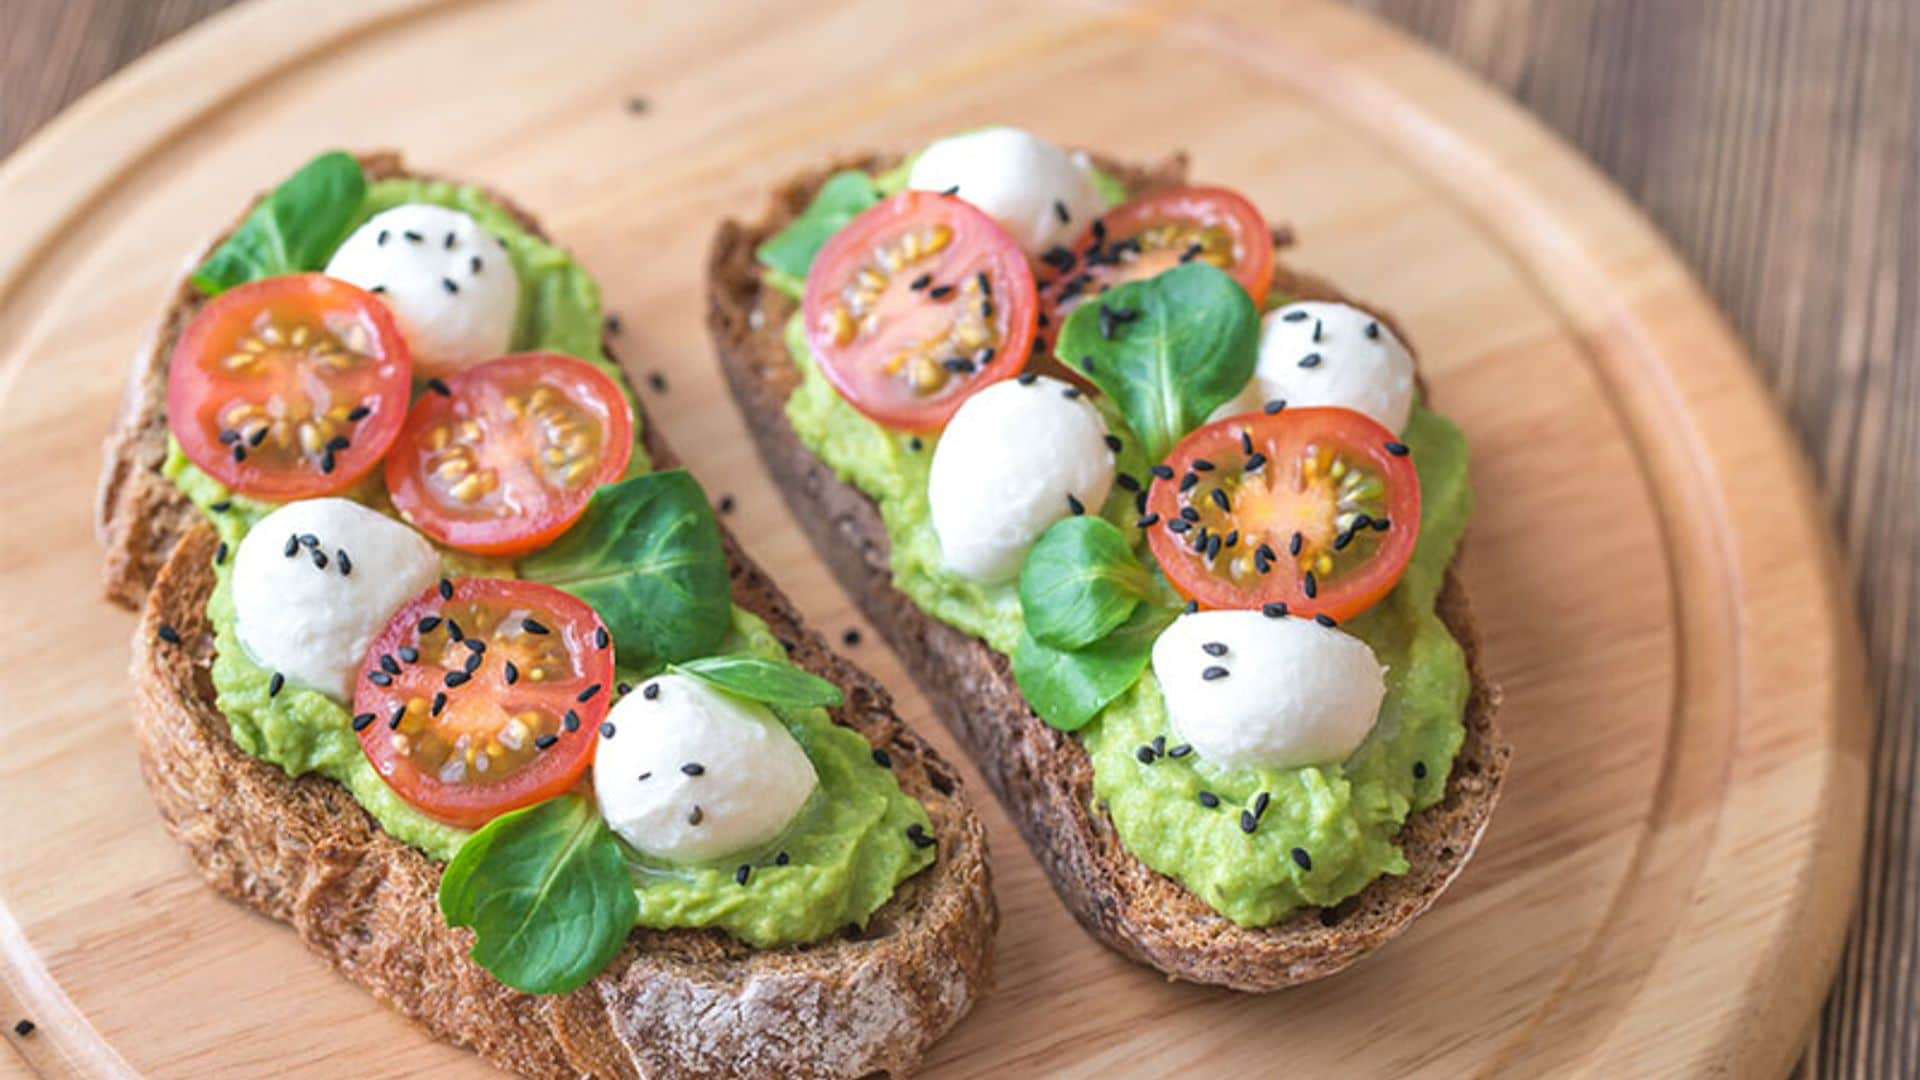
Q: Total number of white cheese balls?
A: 7